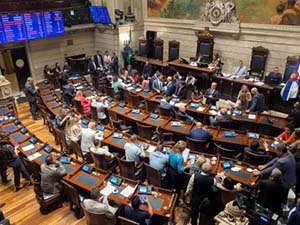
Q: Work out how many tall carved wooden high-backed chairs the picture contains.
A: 6